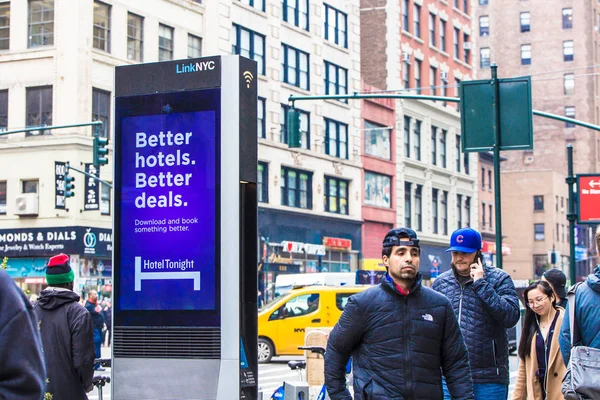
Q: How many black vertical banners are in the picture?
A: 2